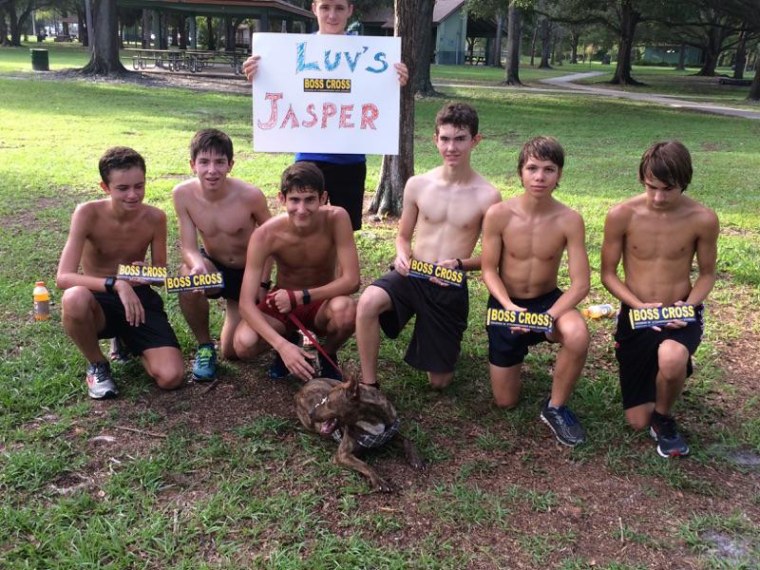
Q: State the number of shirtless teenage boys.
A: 6